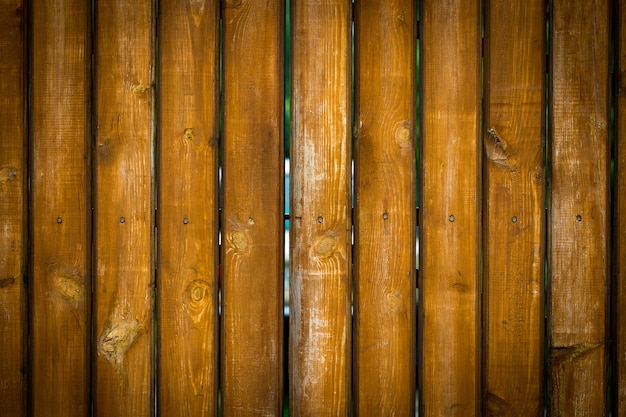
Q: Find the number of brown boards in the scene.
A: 11